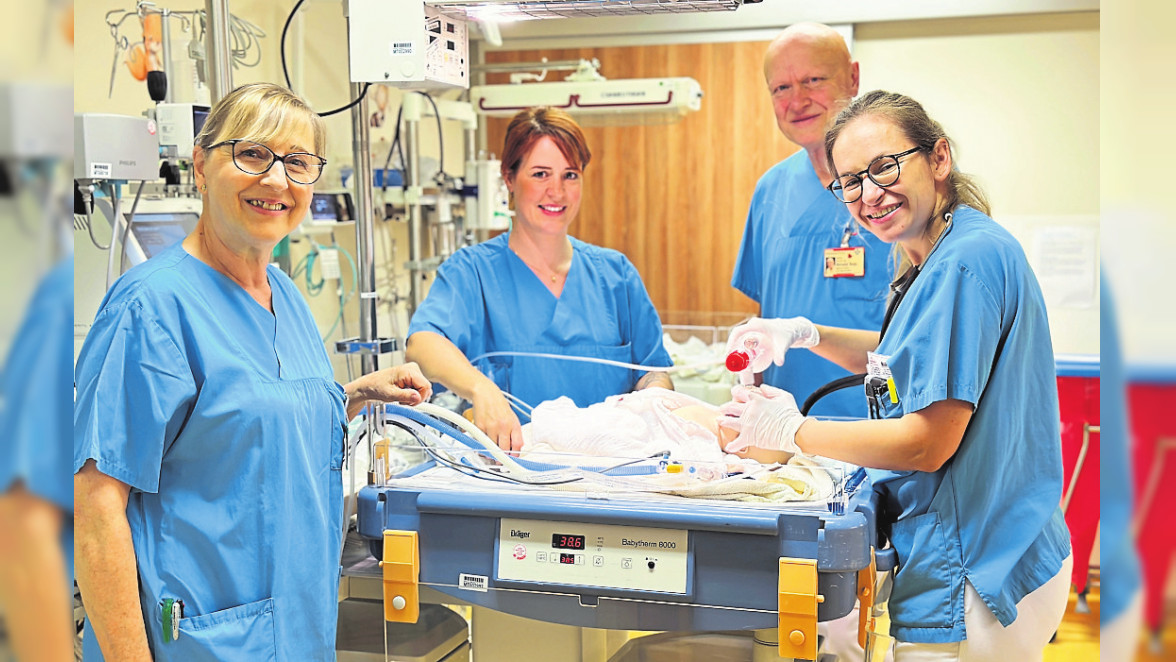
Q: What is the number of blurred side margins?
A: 2